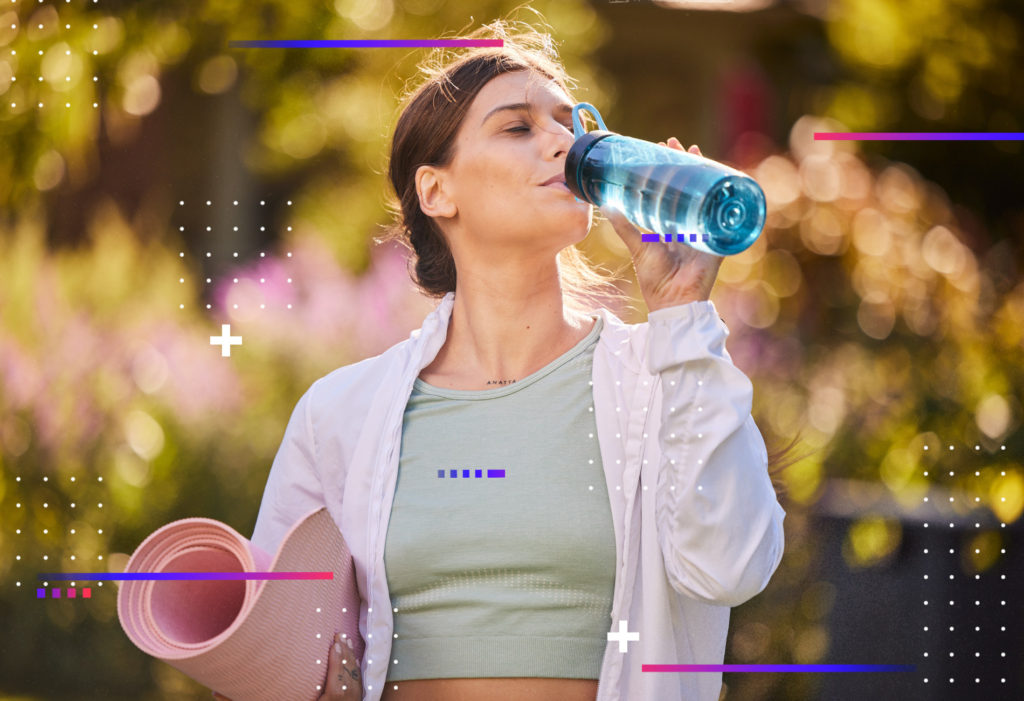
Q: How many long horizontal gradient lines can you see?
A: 4